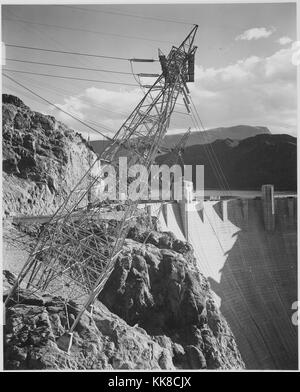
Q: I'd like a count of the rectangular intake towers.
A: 2